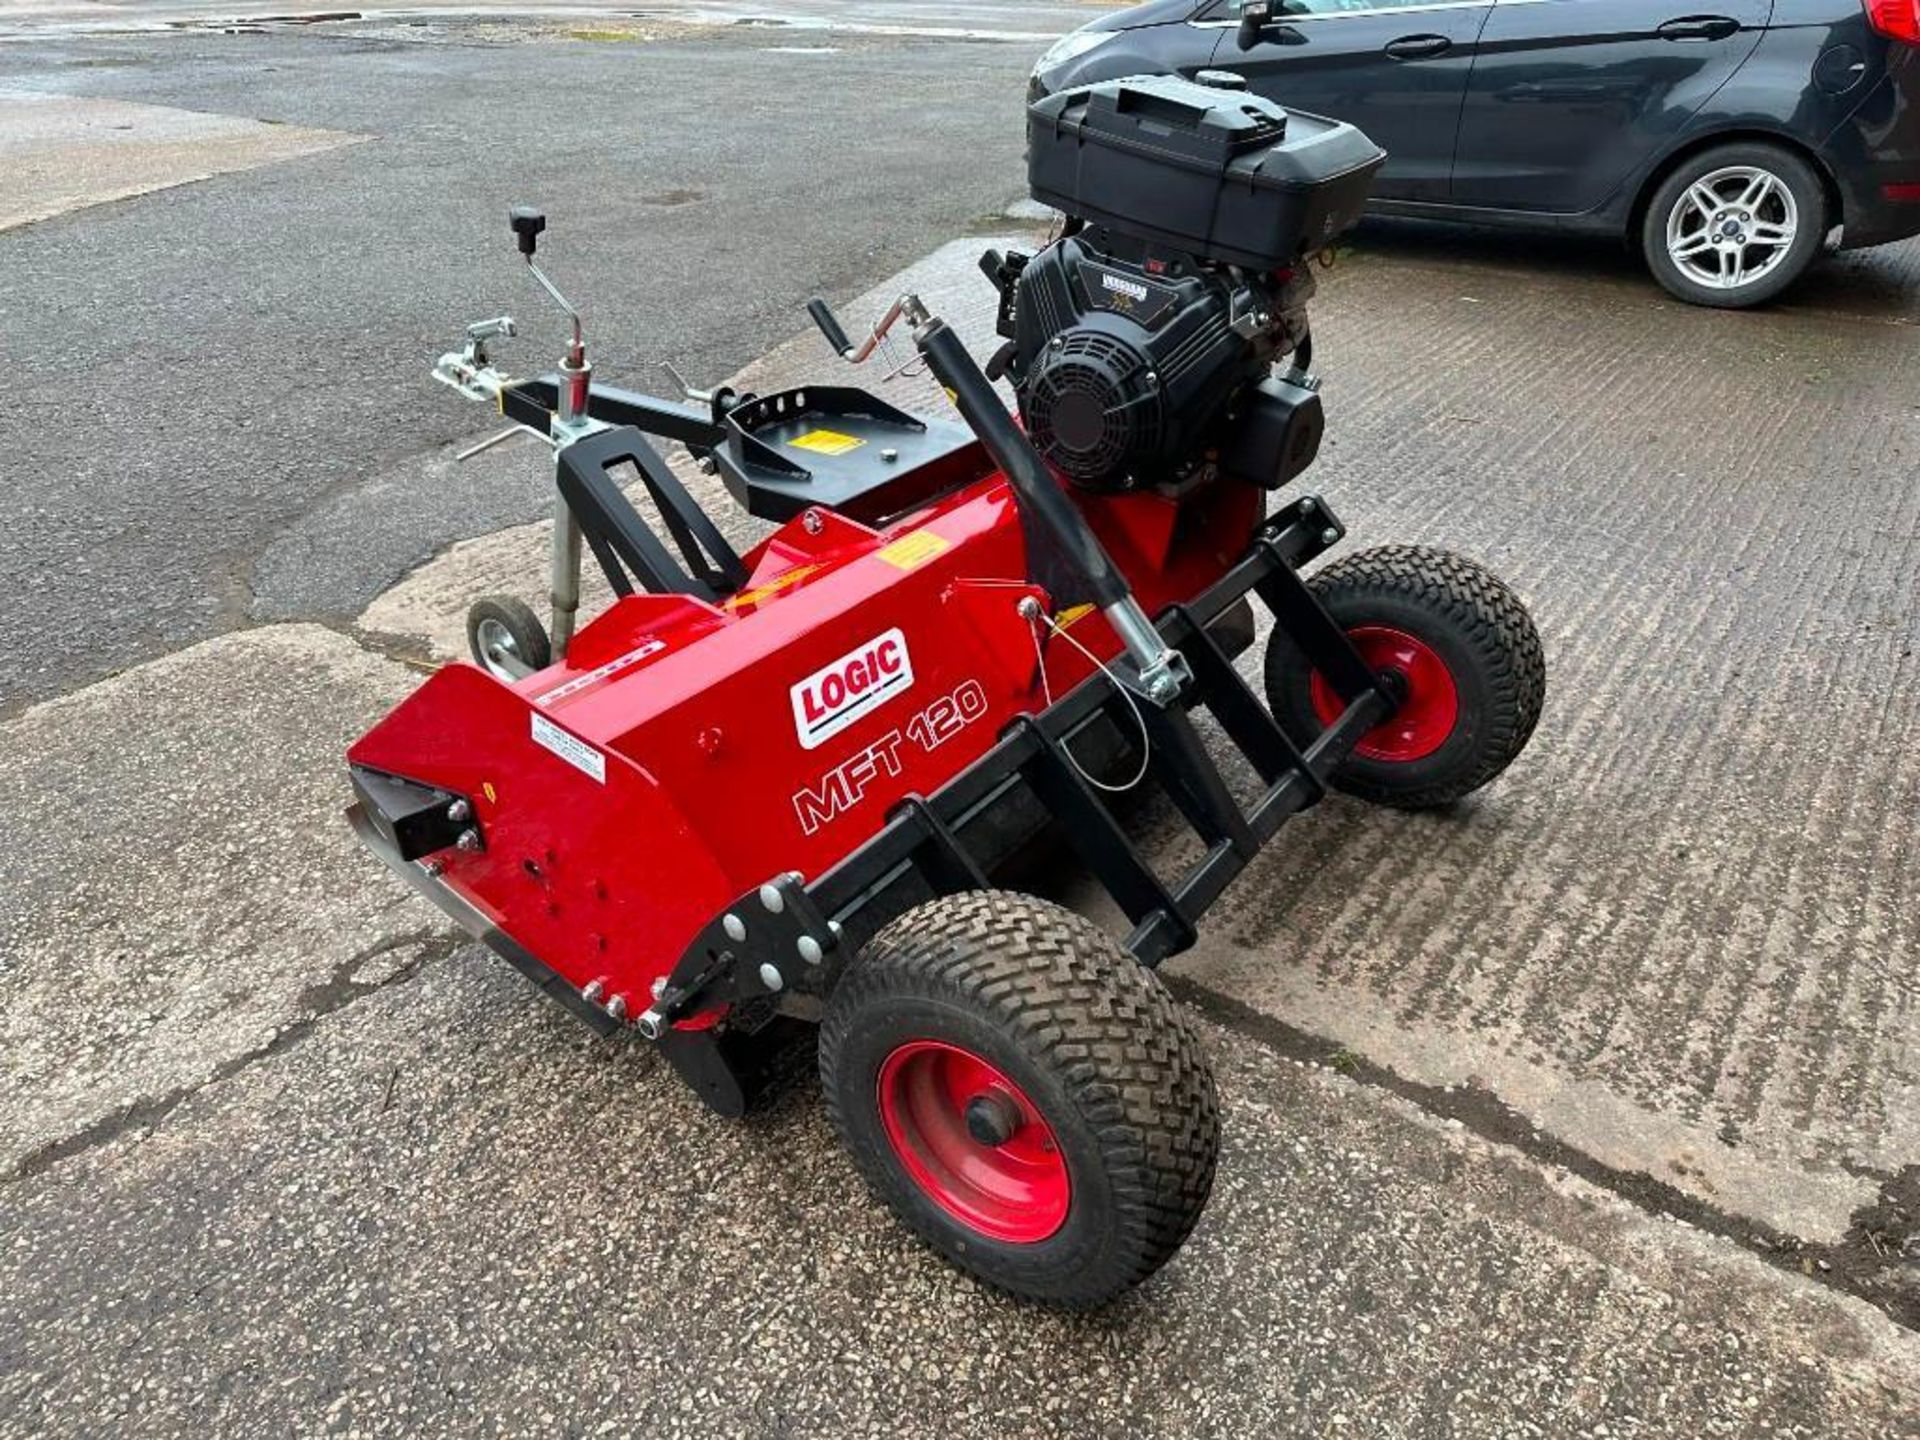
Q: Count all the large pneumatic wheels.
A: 2